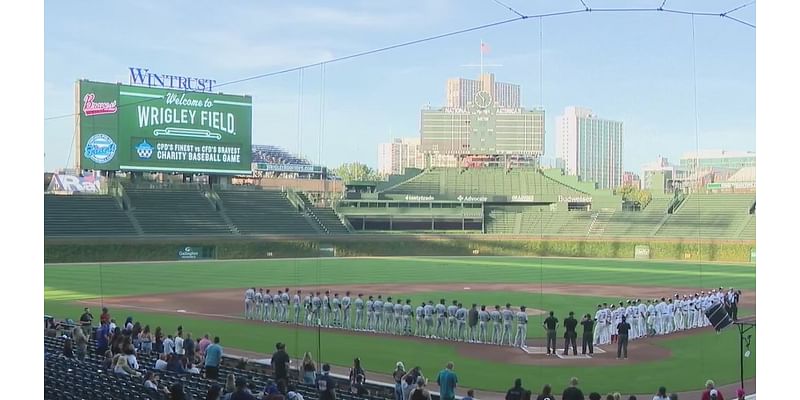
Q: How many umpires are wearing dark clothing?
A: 4